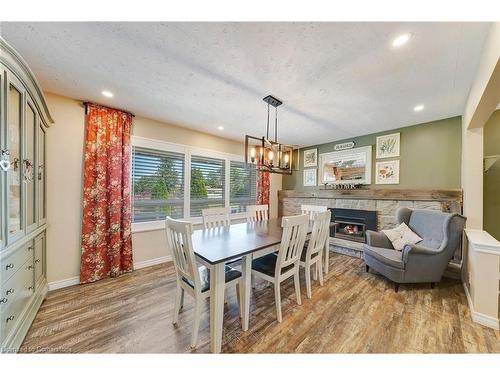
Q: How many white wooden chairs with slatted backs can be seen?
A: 6